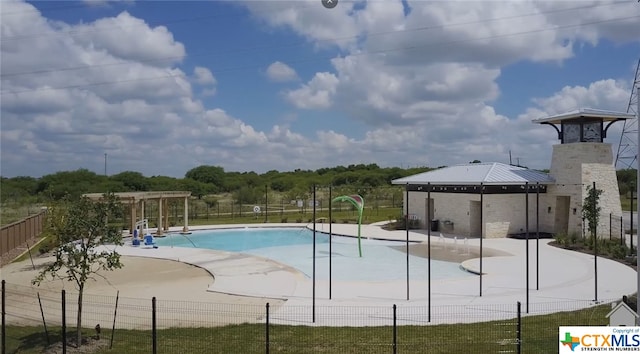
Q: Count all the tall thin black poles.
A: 8